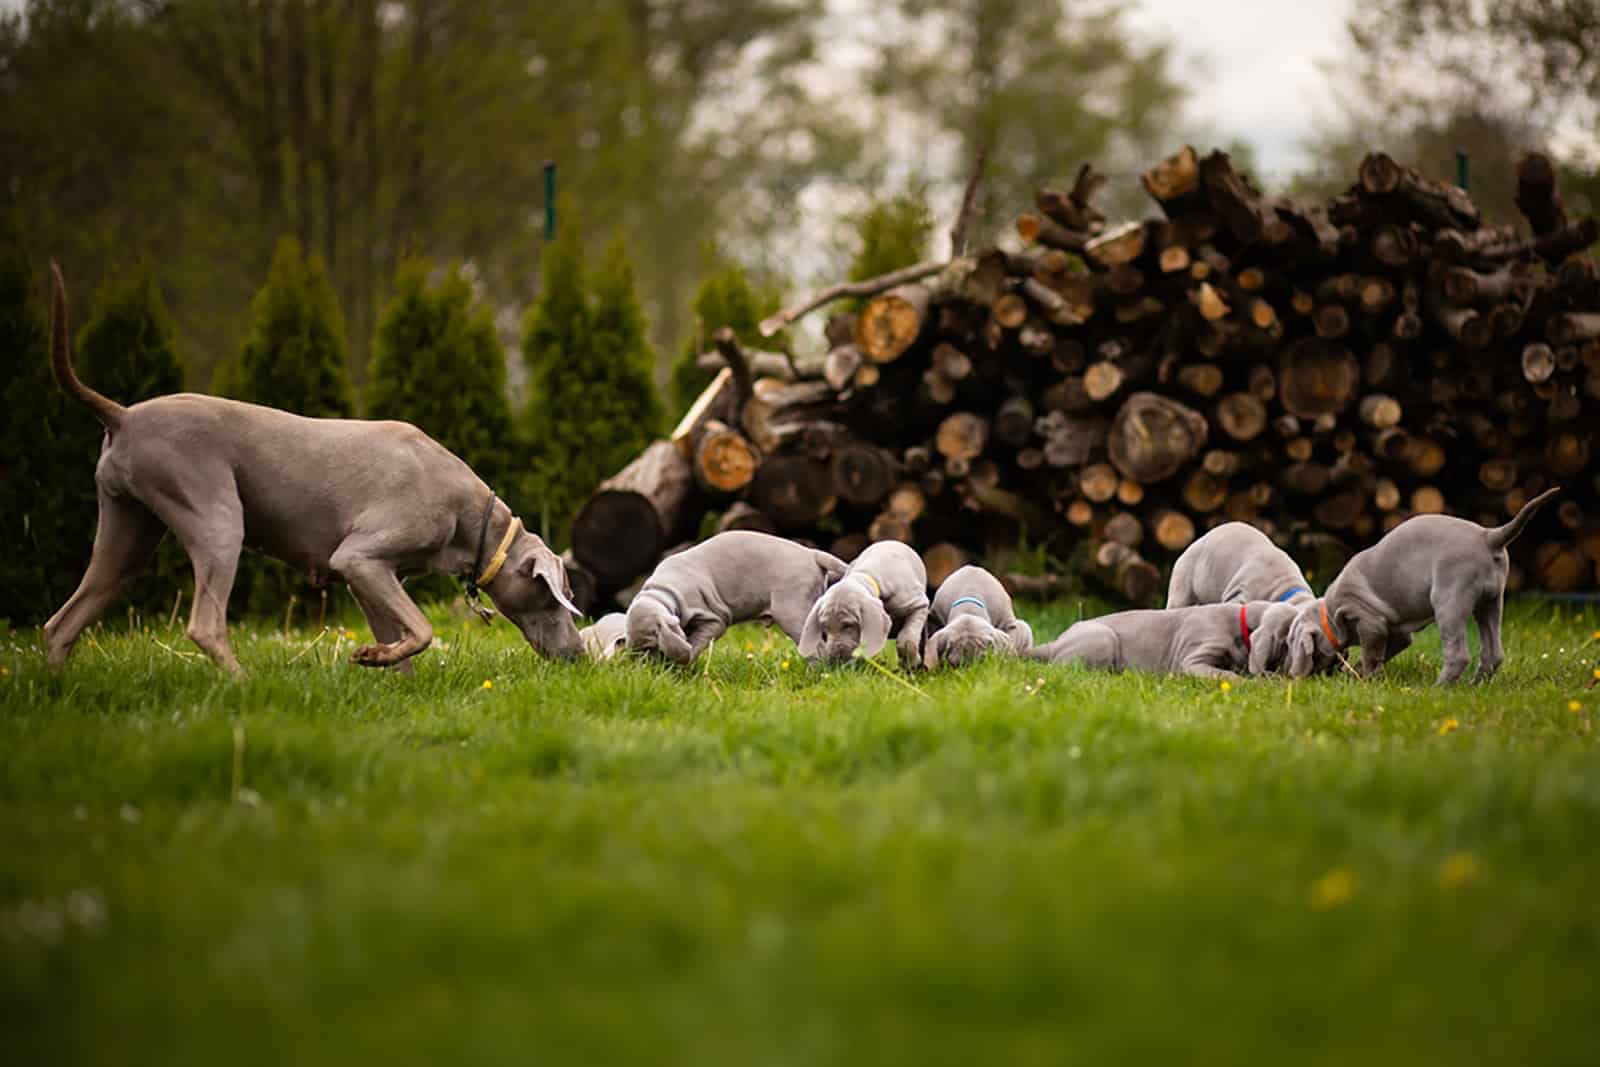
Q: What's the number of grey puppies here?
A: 7